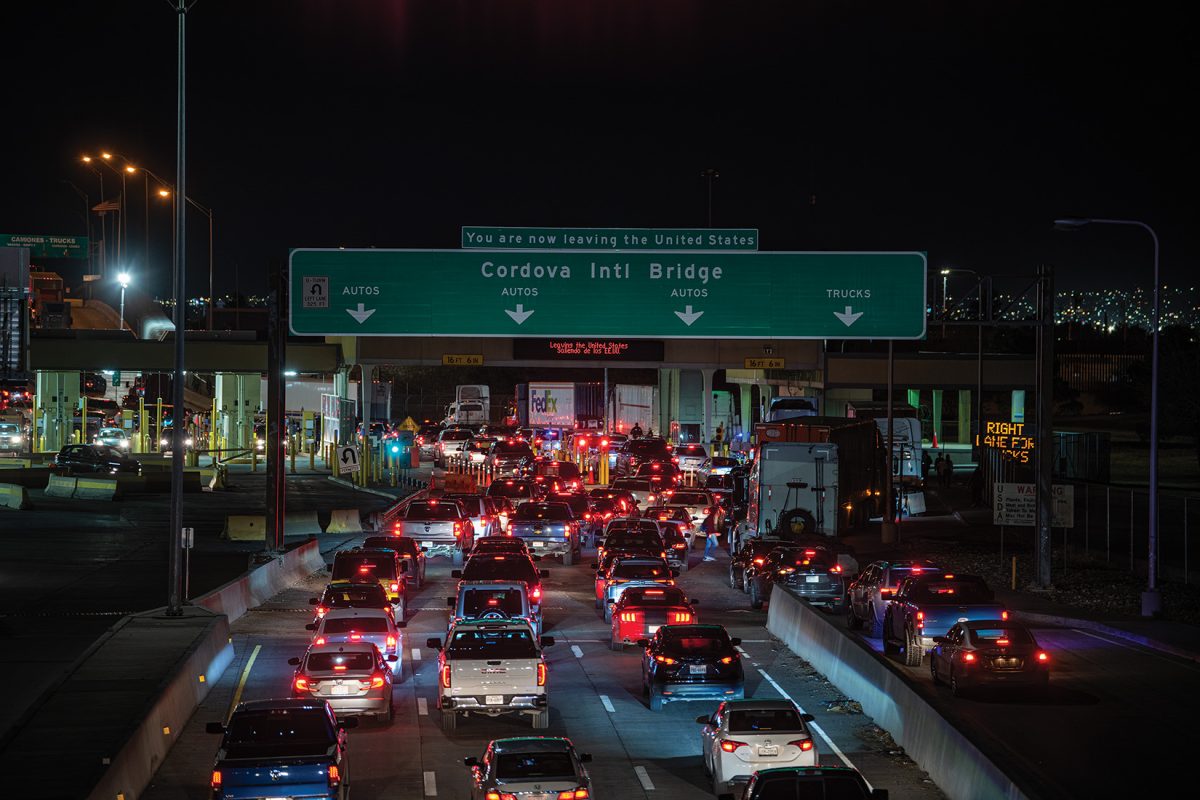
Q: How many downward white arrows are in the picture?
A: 4